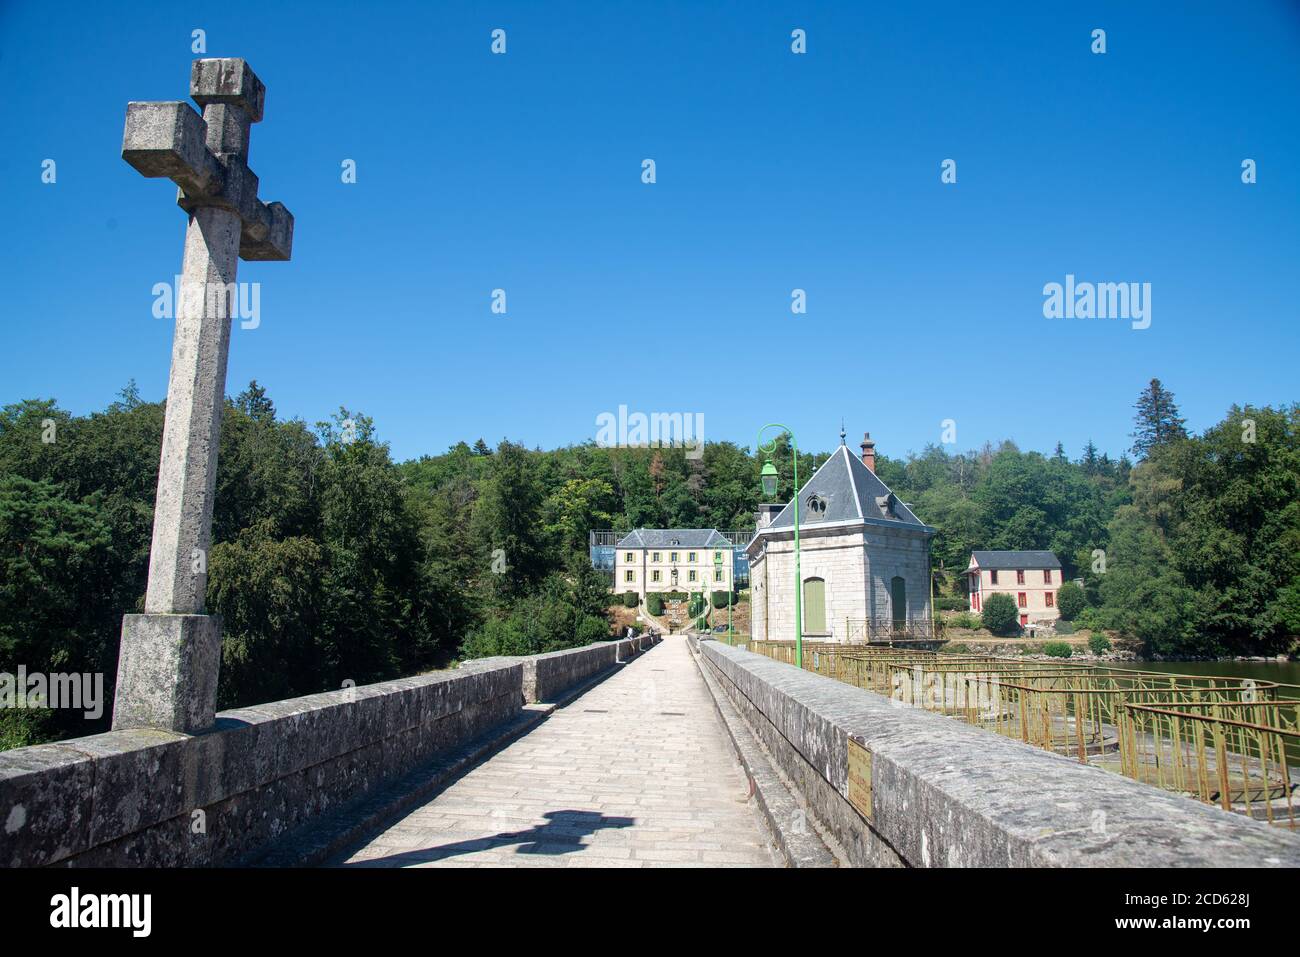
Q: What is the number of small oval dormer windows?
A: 2